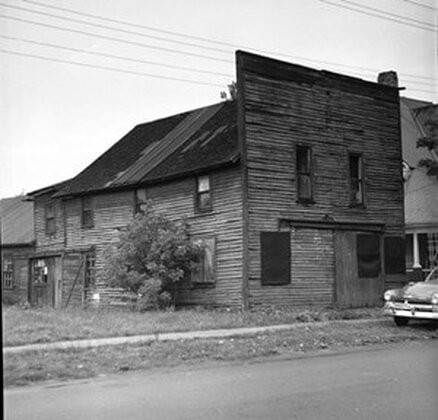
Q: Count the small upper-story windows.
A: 6